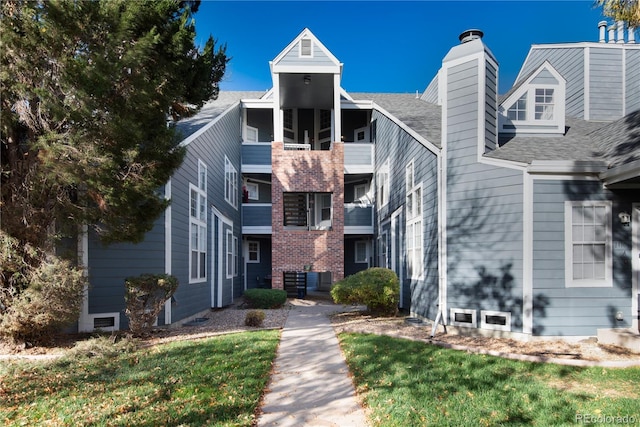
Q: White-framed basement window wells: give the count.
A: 3